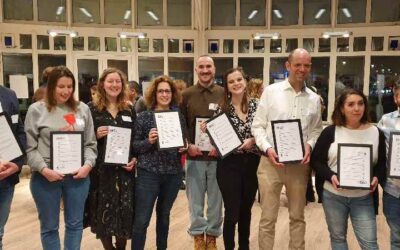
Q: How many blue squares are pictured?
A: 4